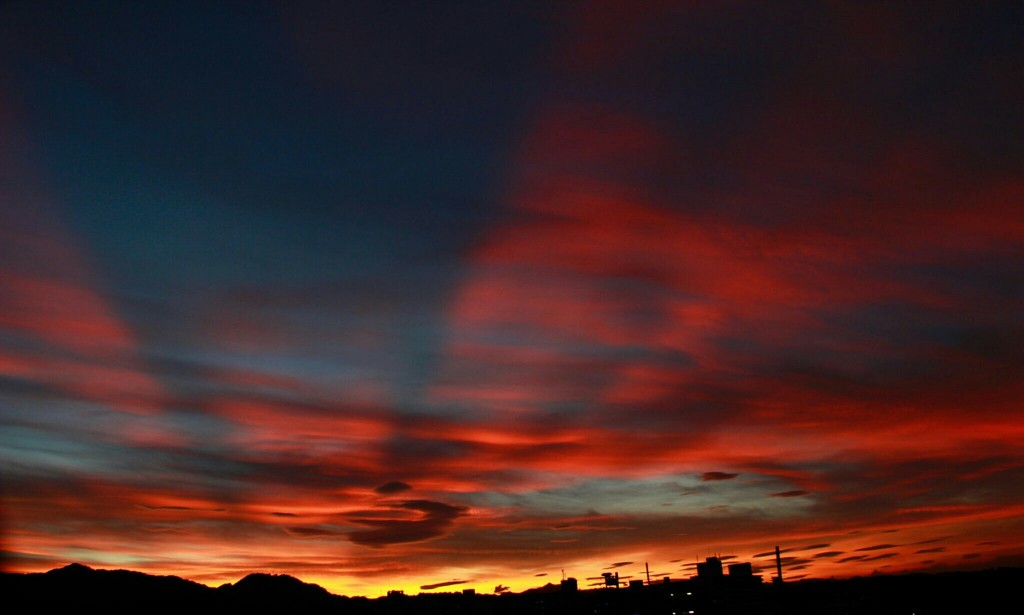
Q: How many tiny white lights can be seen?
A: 4